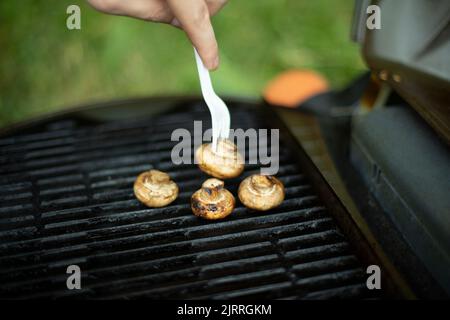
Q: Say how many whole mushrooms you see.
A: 4